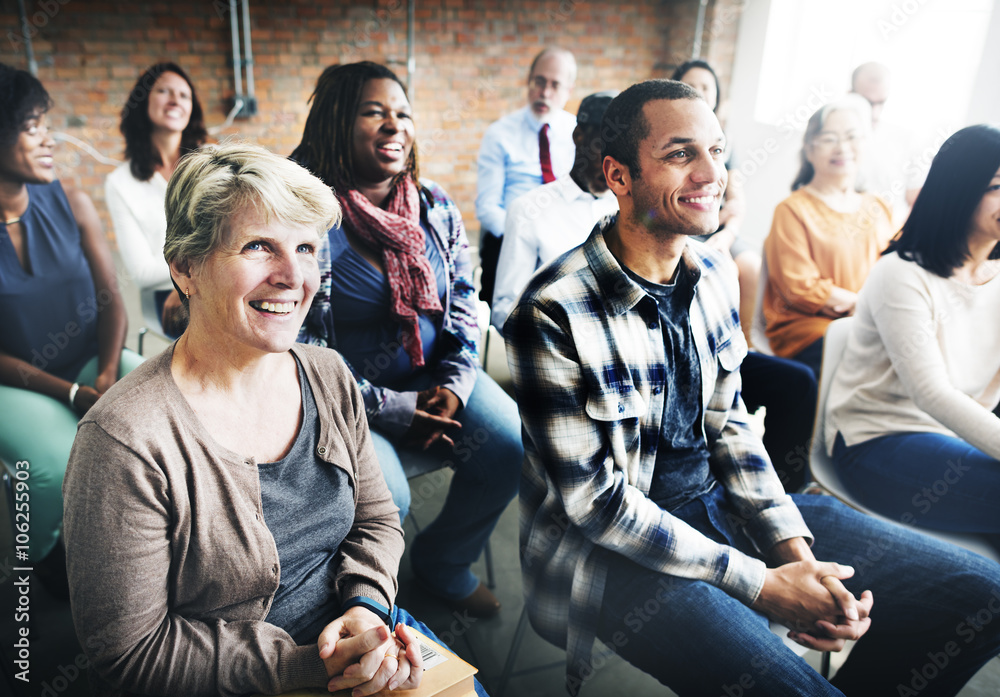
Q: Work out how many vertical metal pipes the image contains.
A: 5